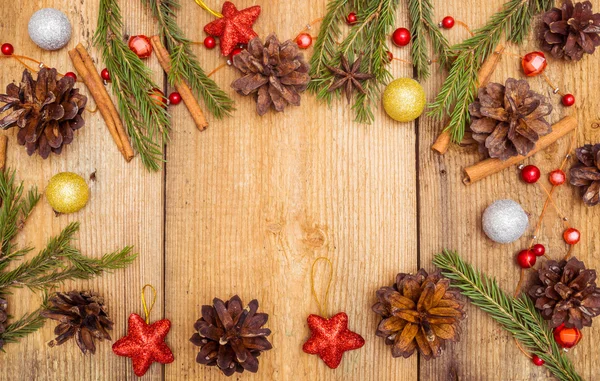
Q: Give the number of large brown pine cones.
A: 9